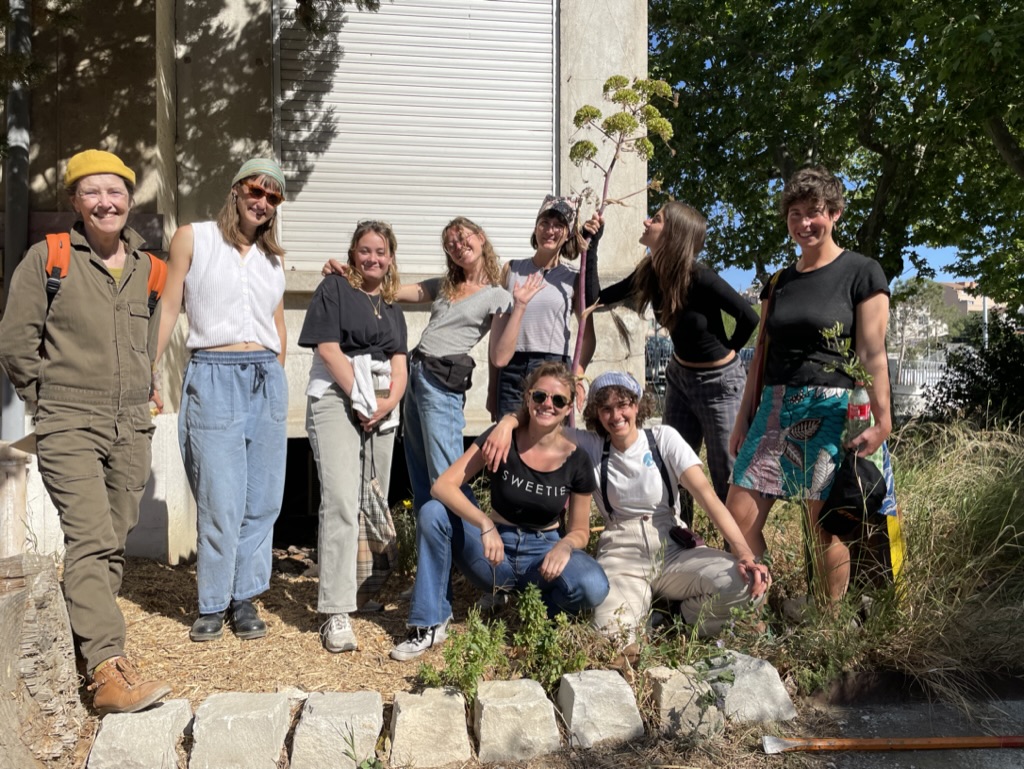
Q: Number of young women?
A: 8